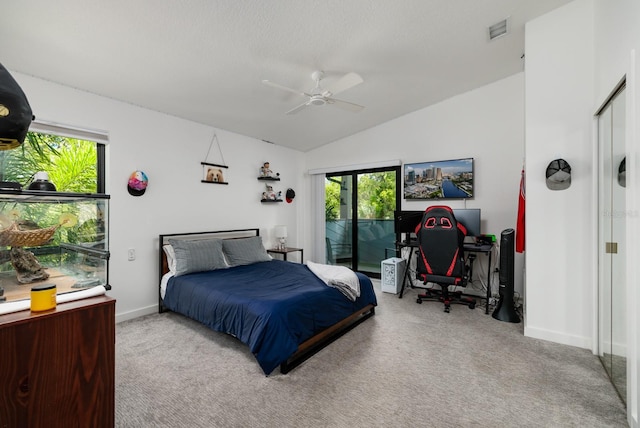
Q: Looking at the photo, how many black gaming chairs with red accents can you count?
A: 1